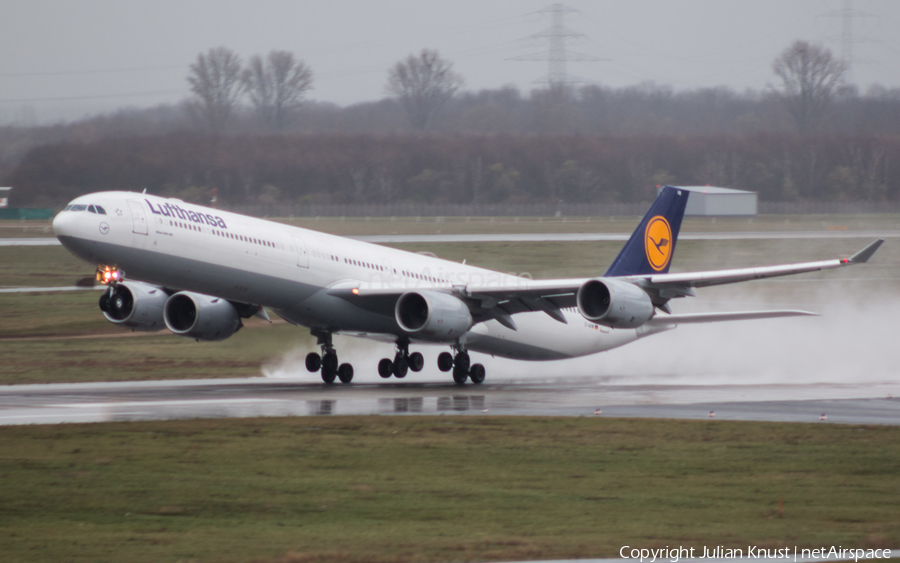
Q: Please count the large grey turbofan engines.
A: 4